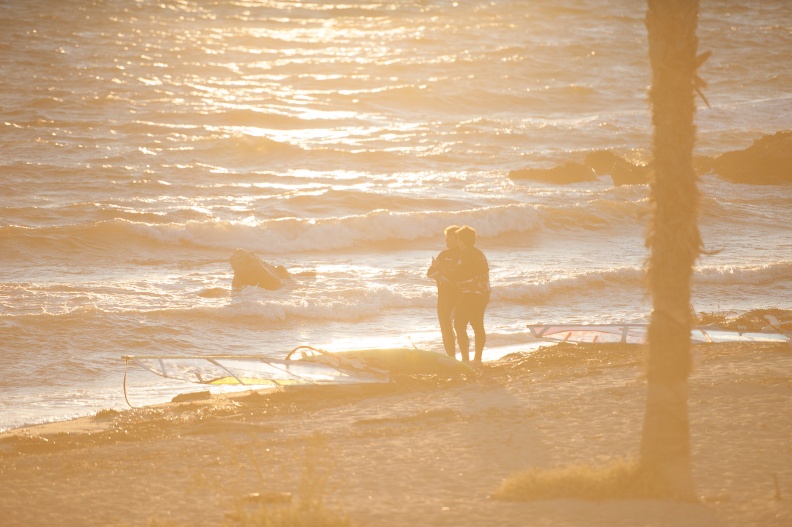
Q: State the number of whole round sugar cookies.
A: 0